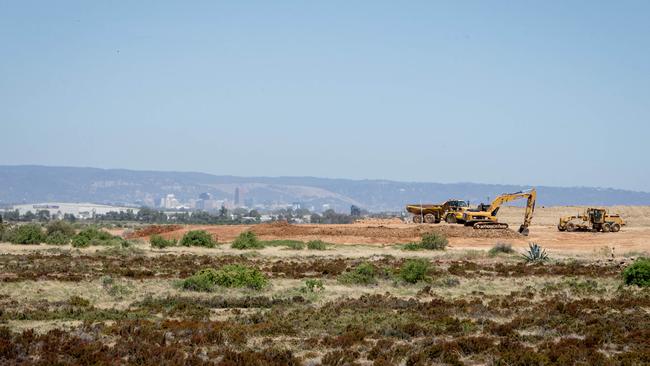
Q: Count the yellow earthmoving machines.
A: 3